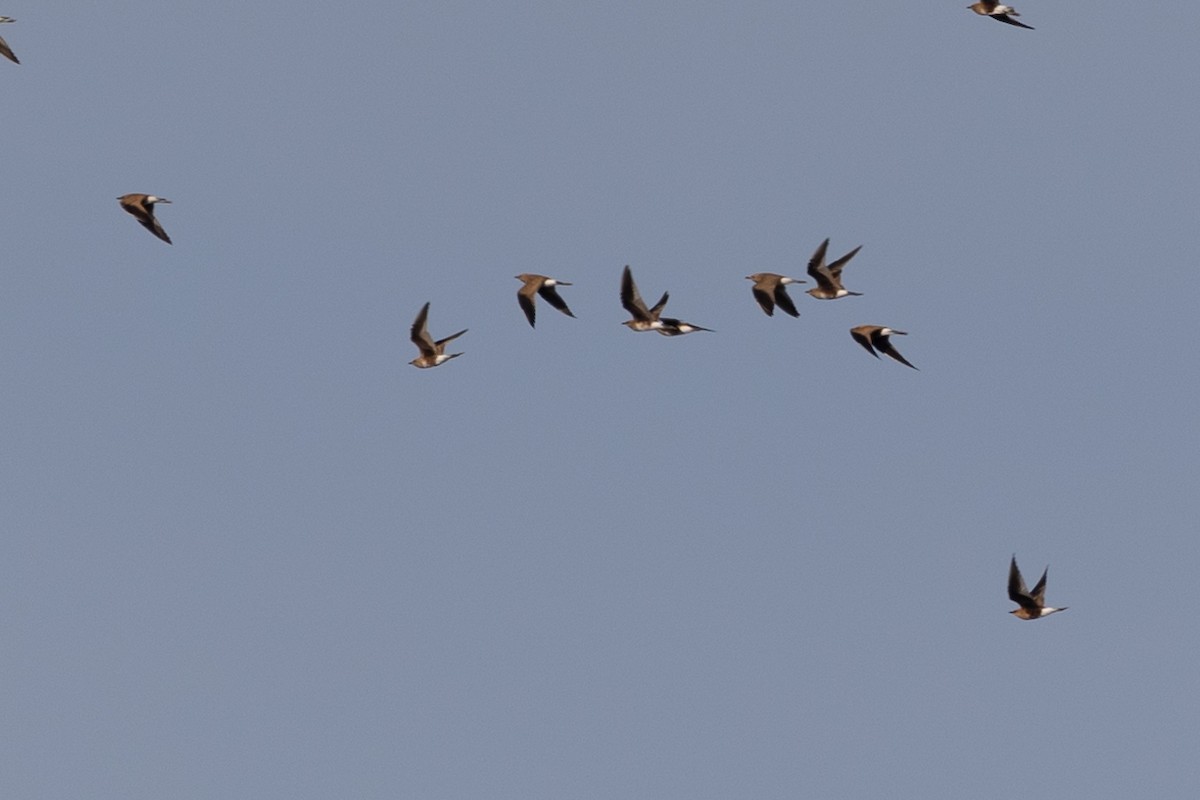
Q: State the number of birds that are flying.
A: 11